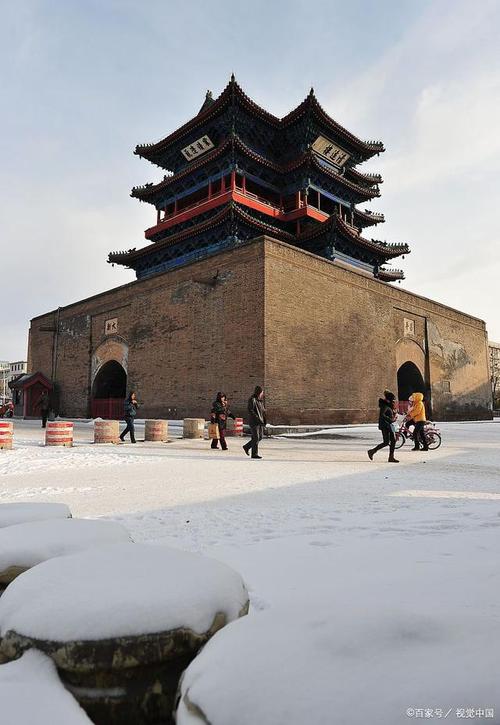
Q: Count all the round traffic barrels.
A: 6